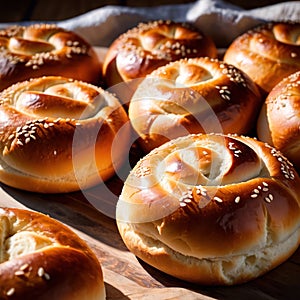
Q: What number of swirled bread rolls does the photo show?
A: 8